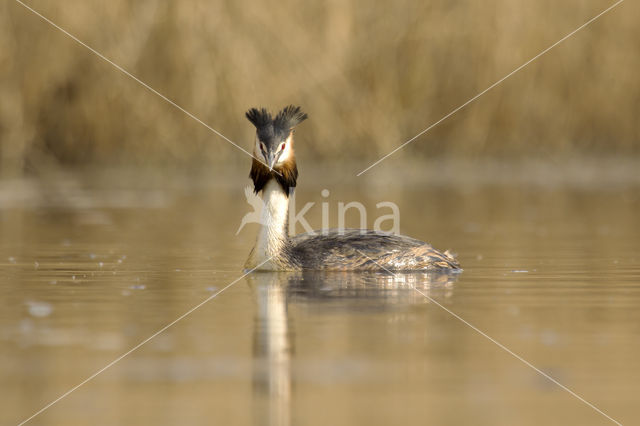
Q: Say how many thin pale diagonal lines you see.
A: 4